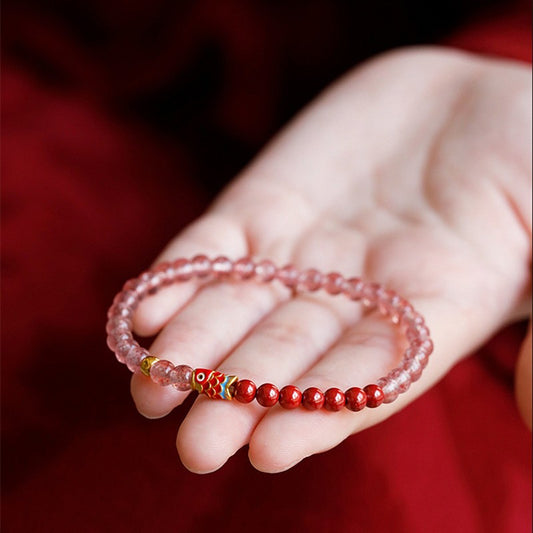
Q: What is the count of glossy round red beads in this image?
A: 7